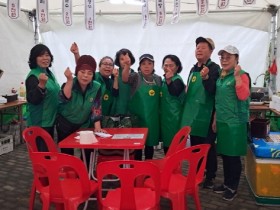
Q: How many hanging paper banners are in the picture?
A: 10